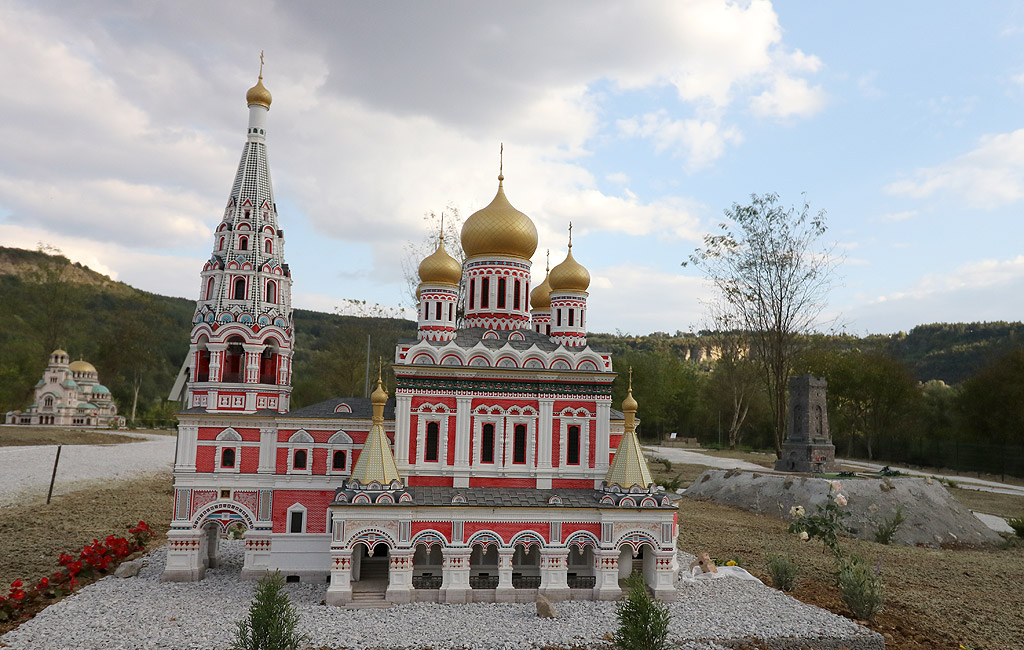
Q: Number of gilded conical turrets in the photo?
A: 2